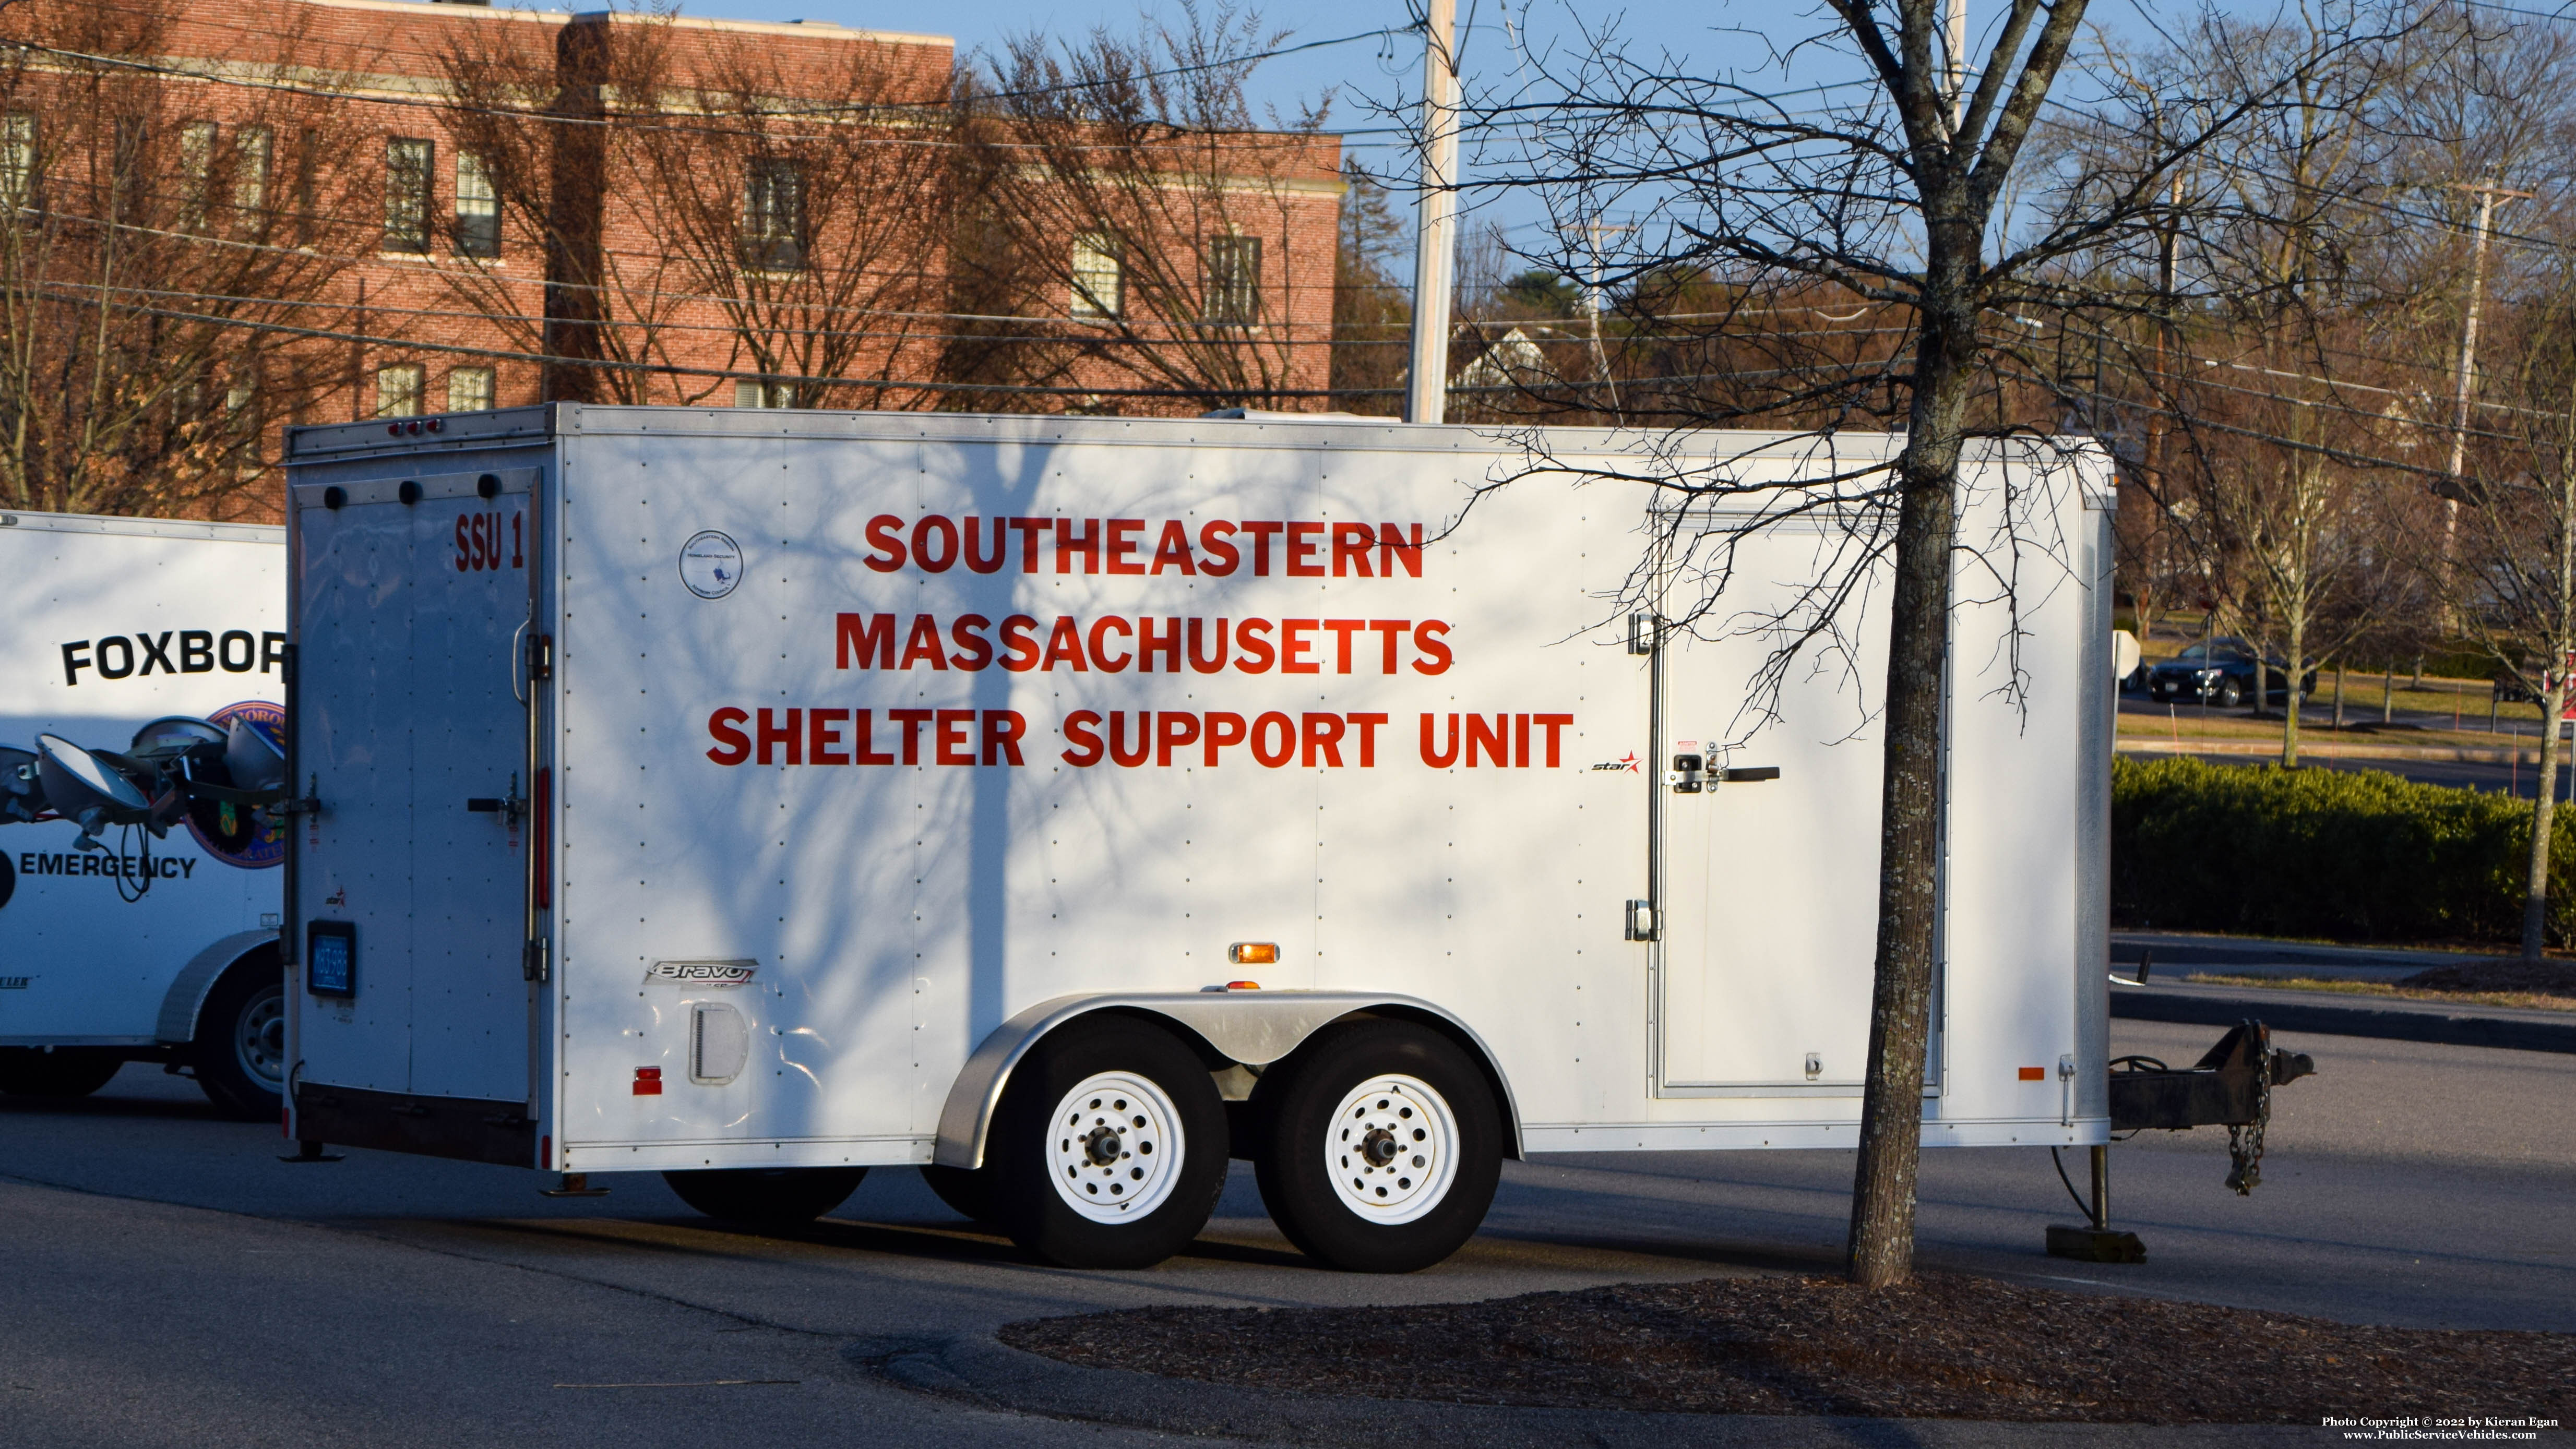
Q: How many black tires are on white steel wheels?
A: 2